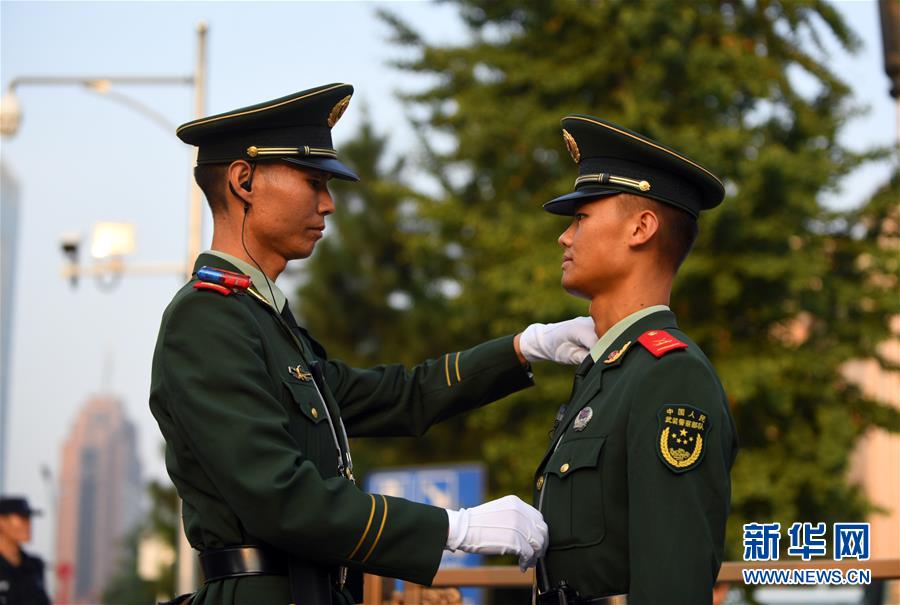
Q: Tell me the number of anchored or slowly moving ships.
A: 0